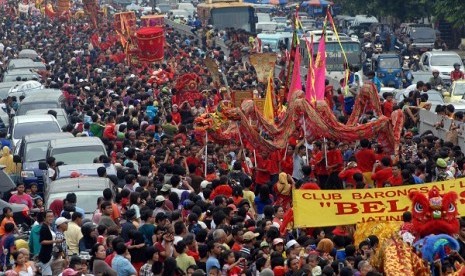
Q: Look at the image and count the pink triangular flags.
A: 3